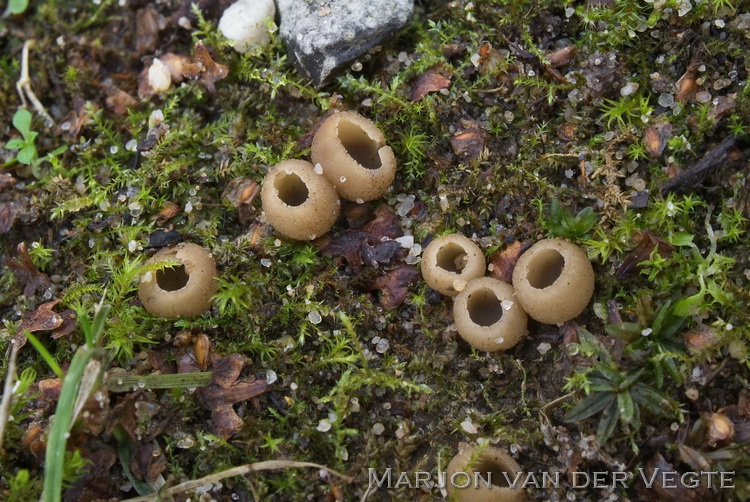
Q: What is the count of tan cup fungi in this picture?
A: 7